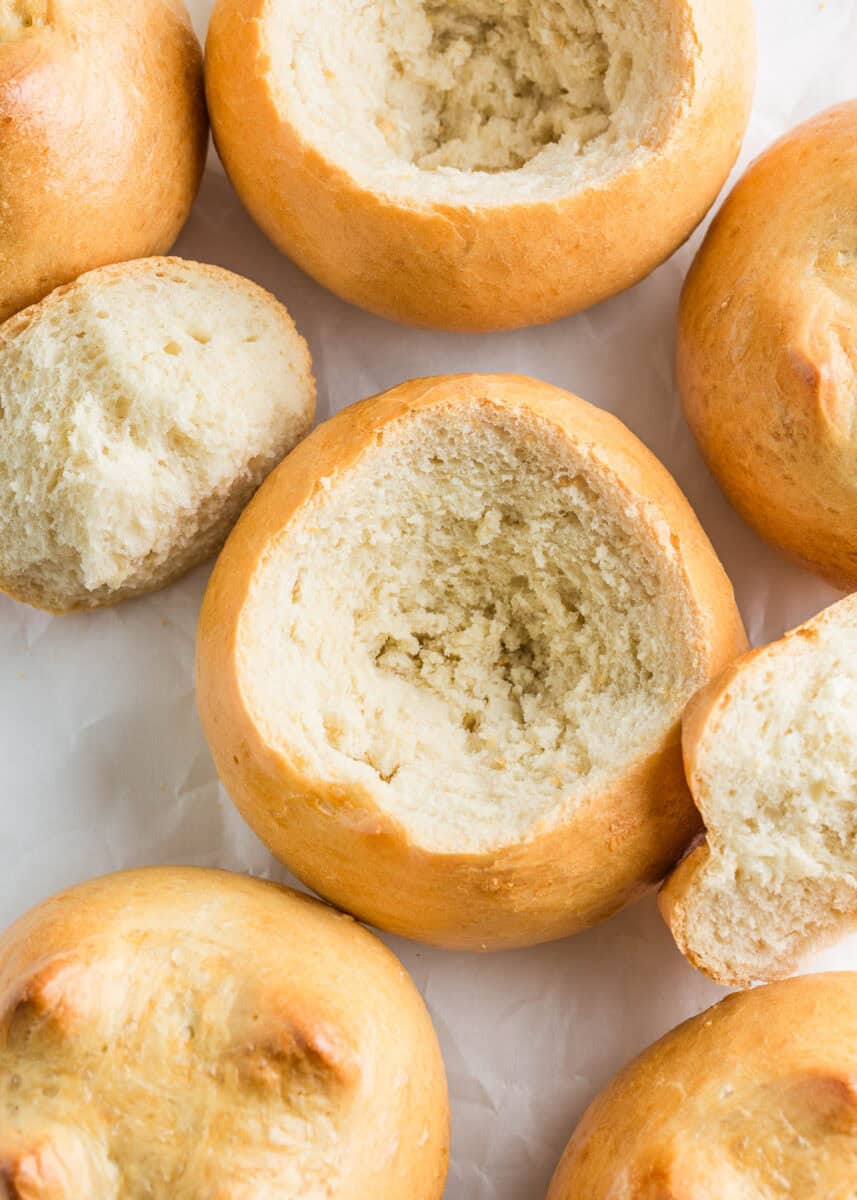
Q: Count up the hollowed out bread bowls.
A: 2